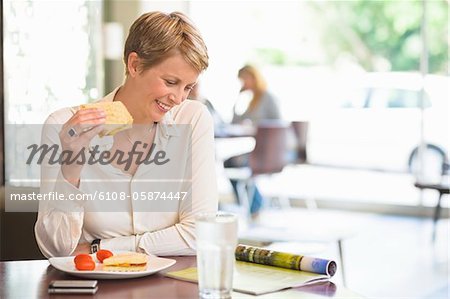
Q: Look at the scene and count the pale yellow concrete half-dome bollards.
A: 0